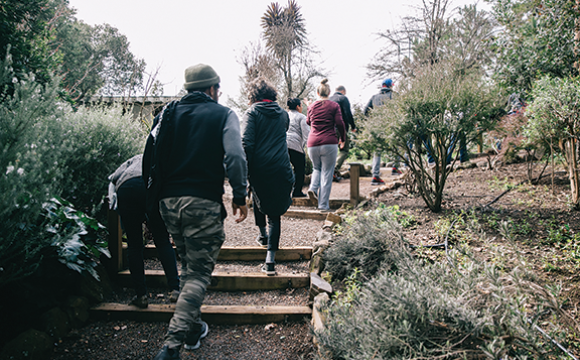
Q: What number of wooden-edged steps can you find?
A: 5